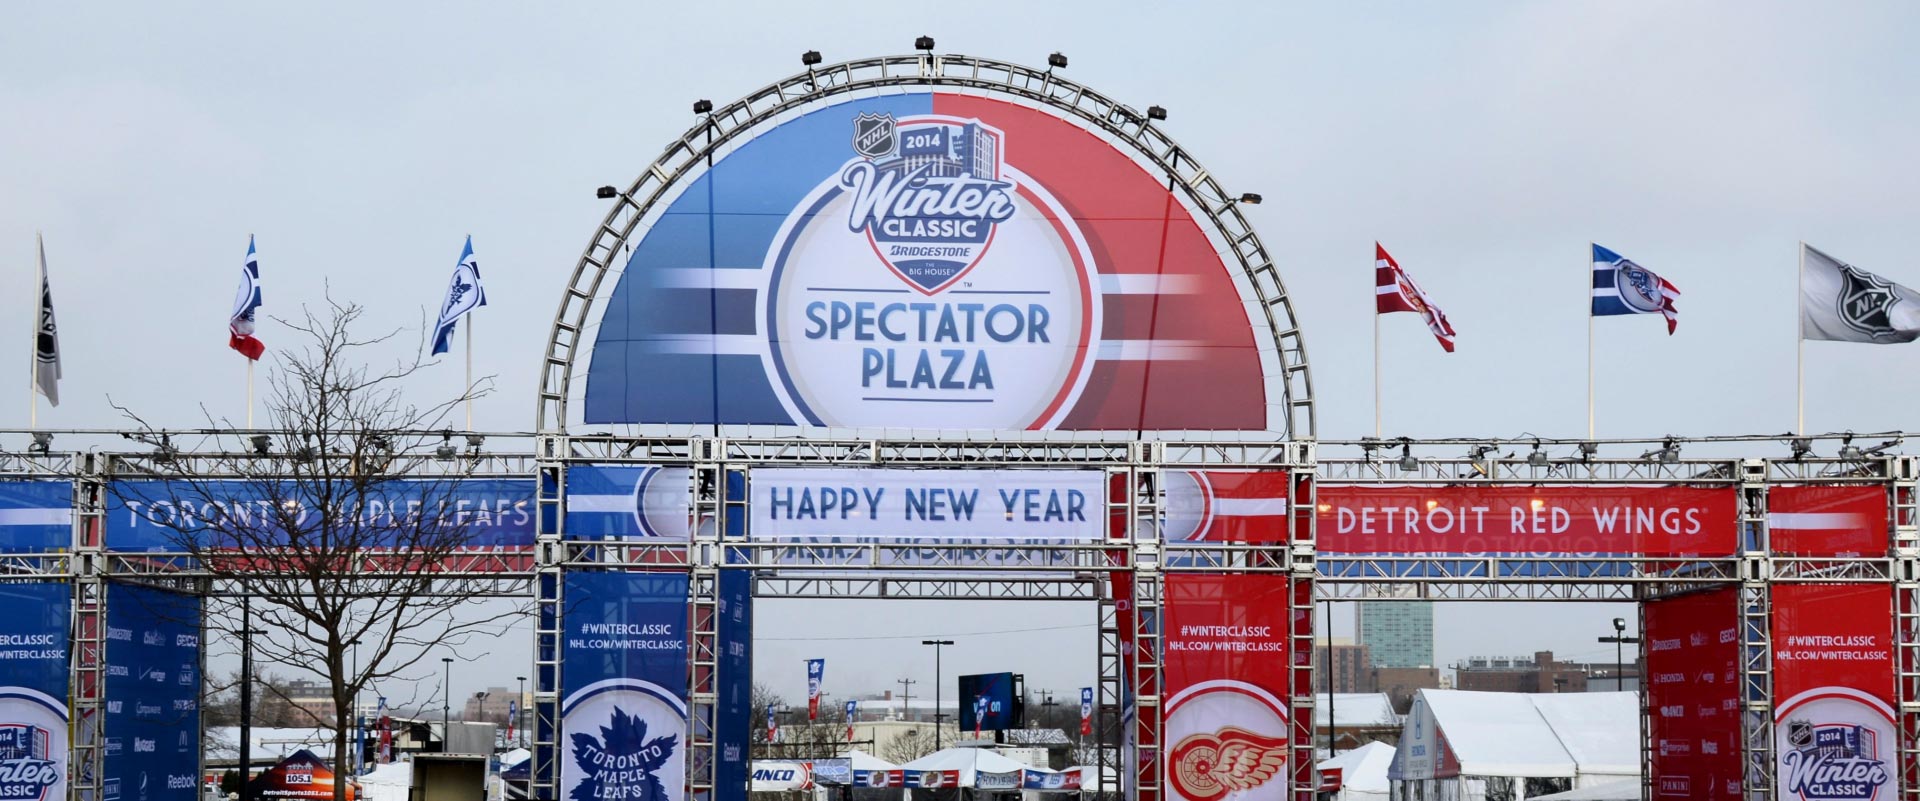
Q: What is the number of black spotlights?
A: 7